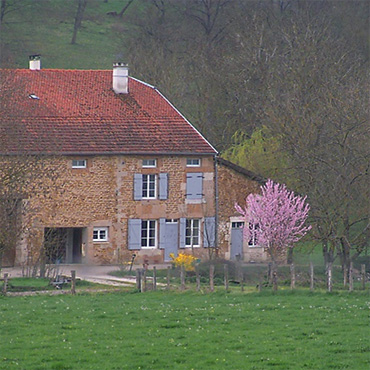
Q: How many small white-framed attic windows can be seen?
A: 3